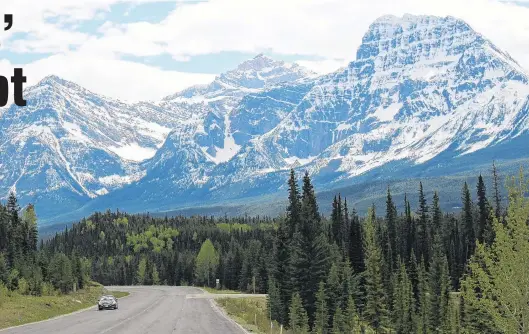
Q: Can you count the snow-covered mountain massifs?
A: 3